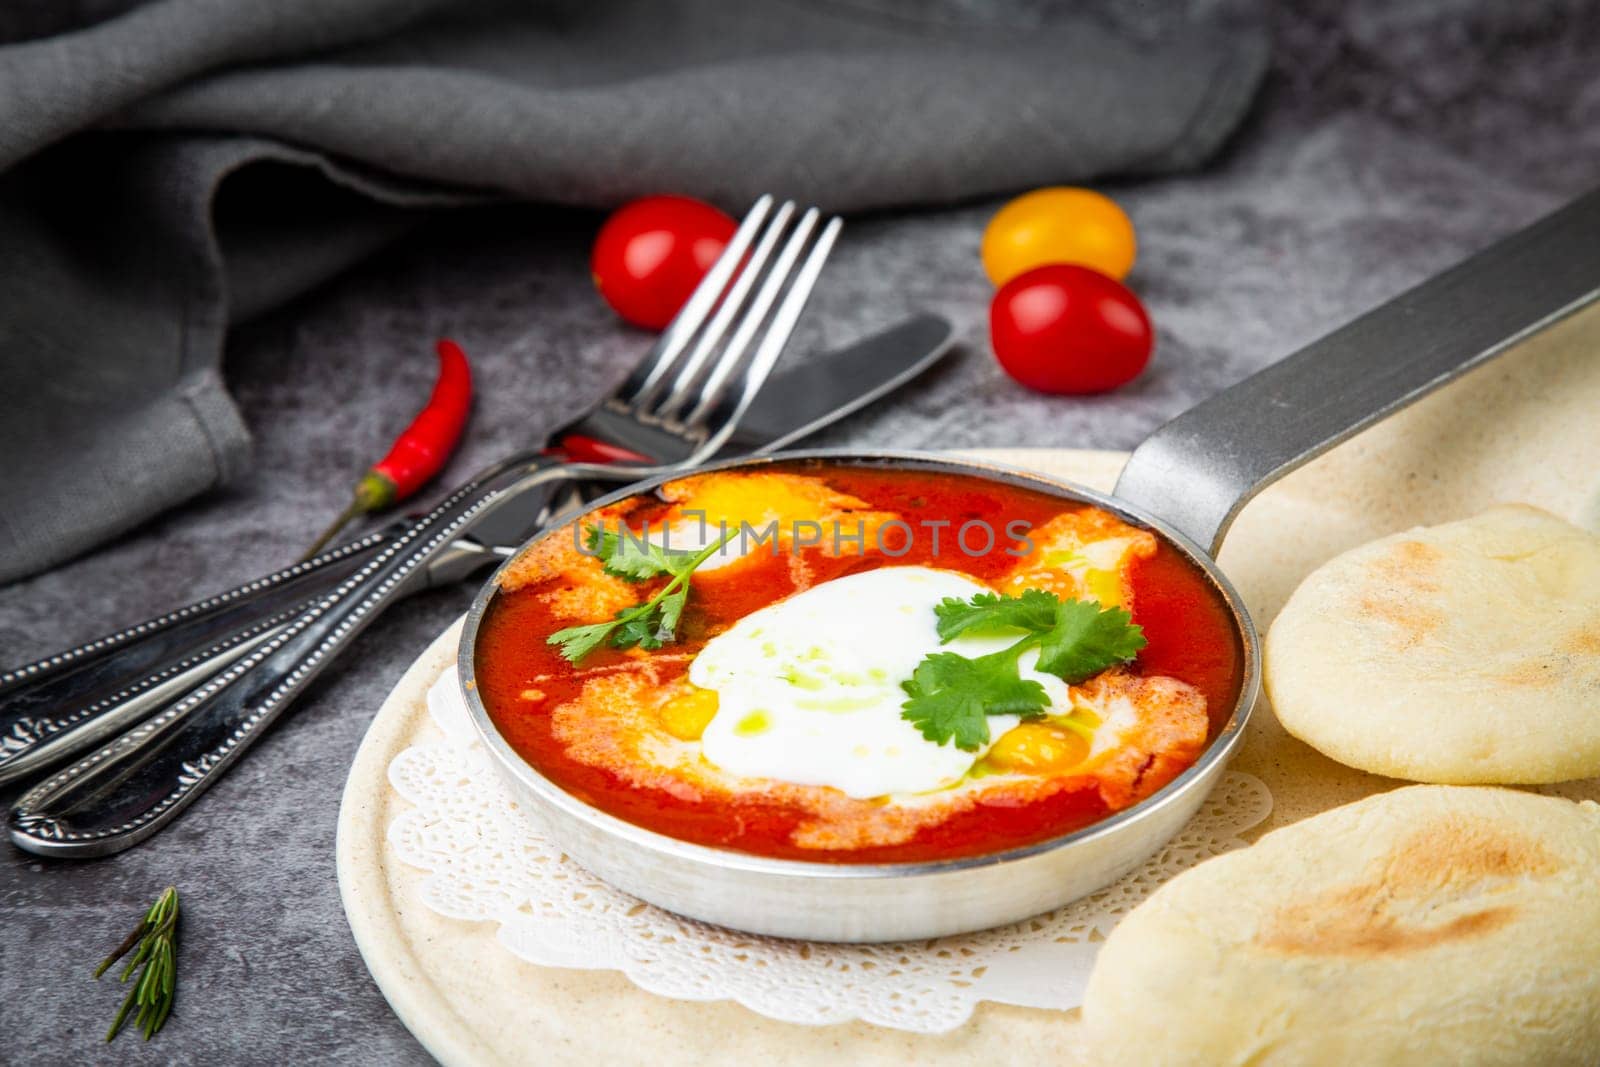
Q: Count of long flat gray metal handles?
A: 1